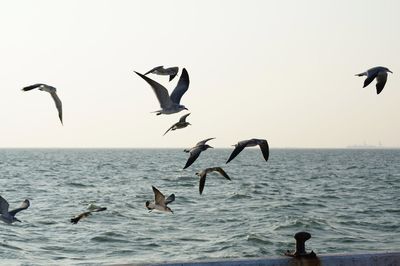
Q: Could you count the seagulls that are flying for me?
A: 11